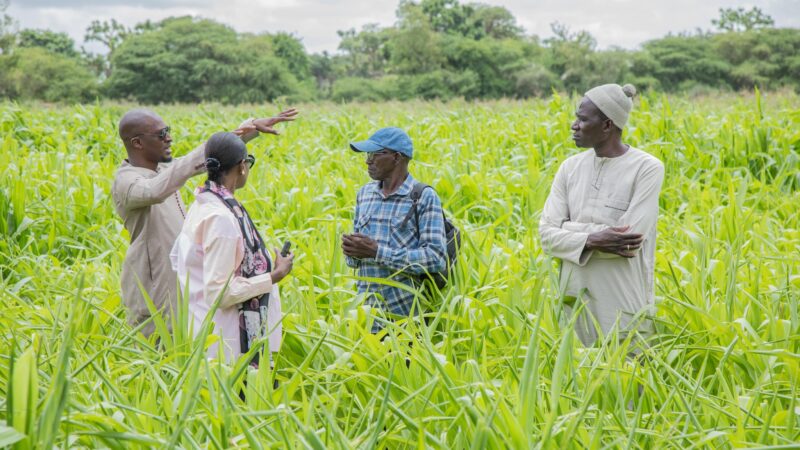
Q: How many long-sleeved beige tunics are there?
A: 2